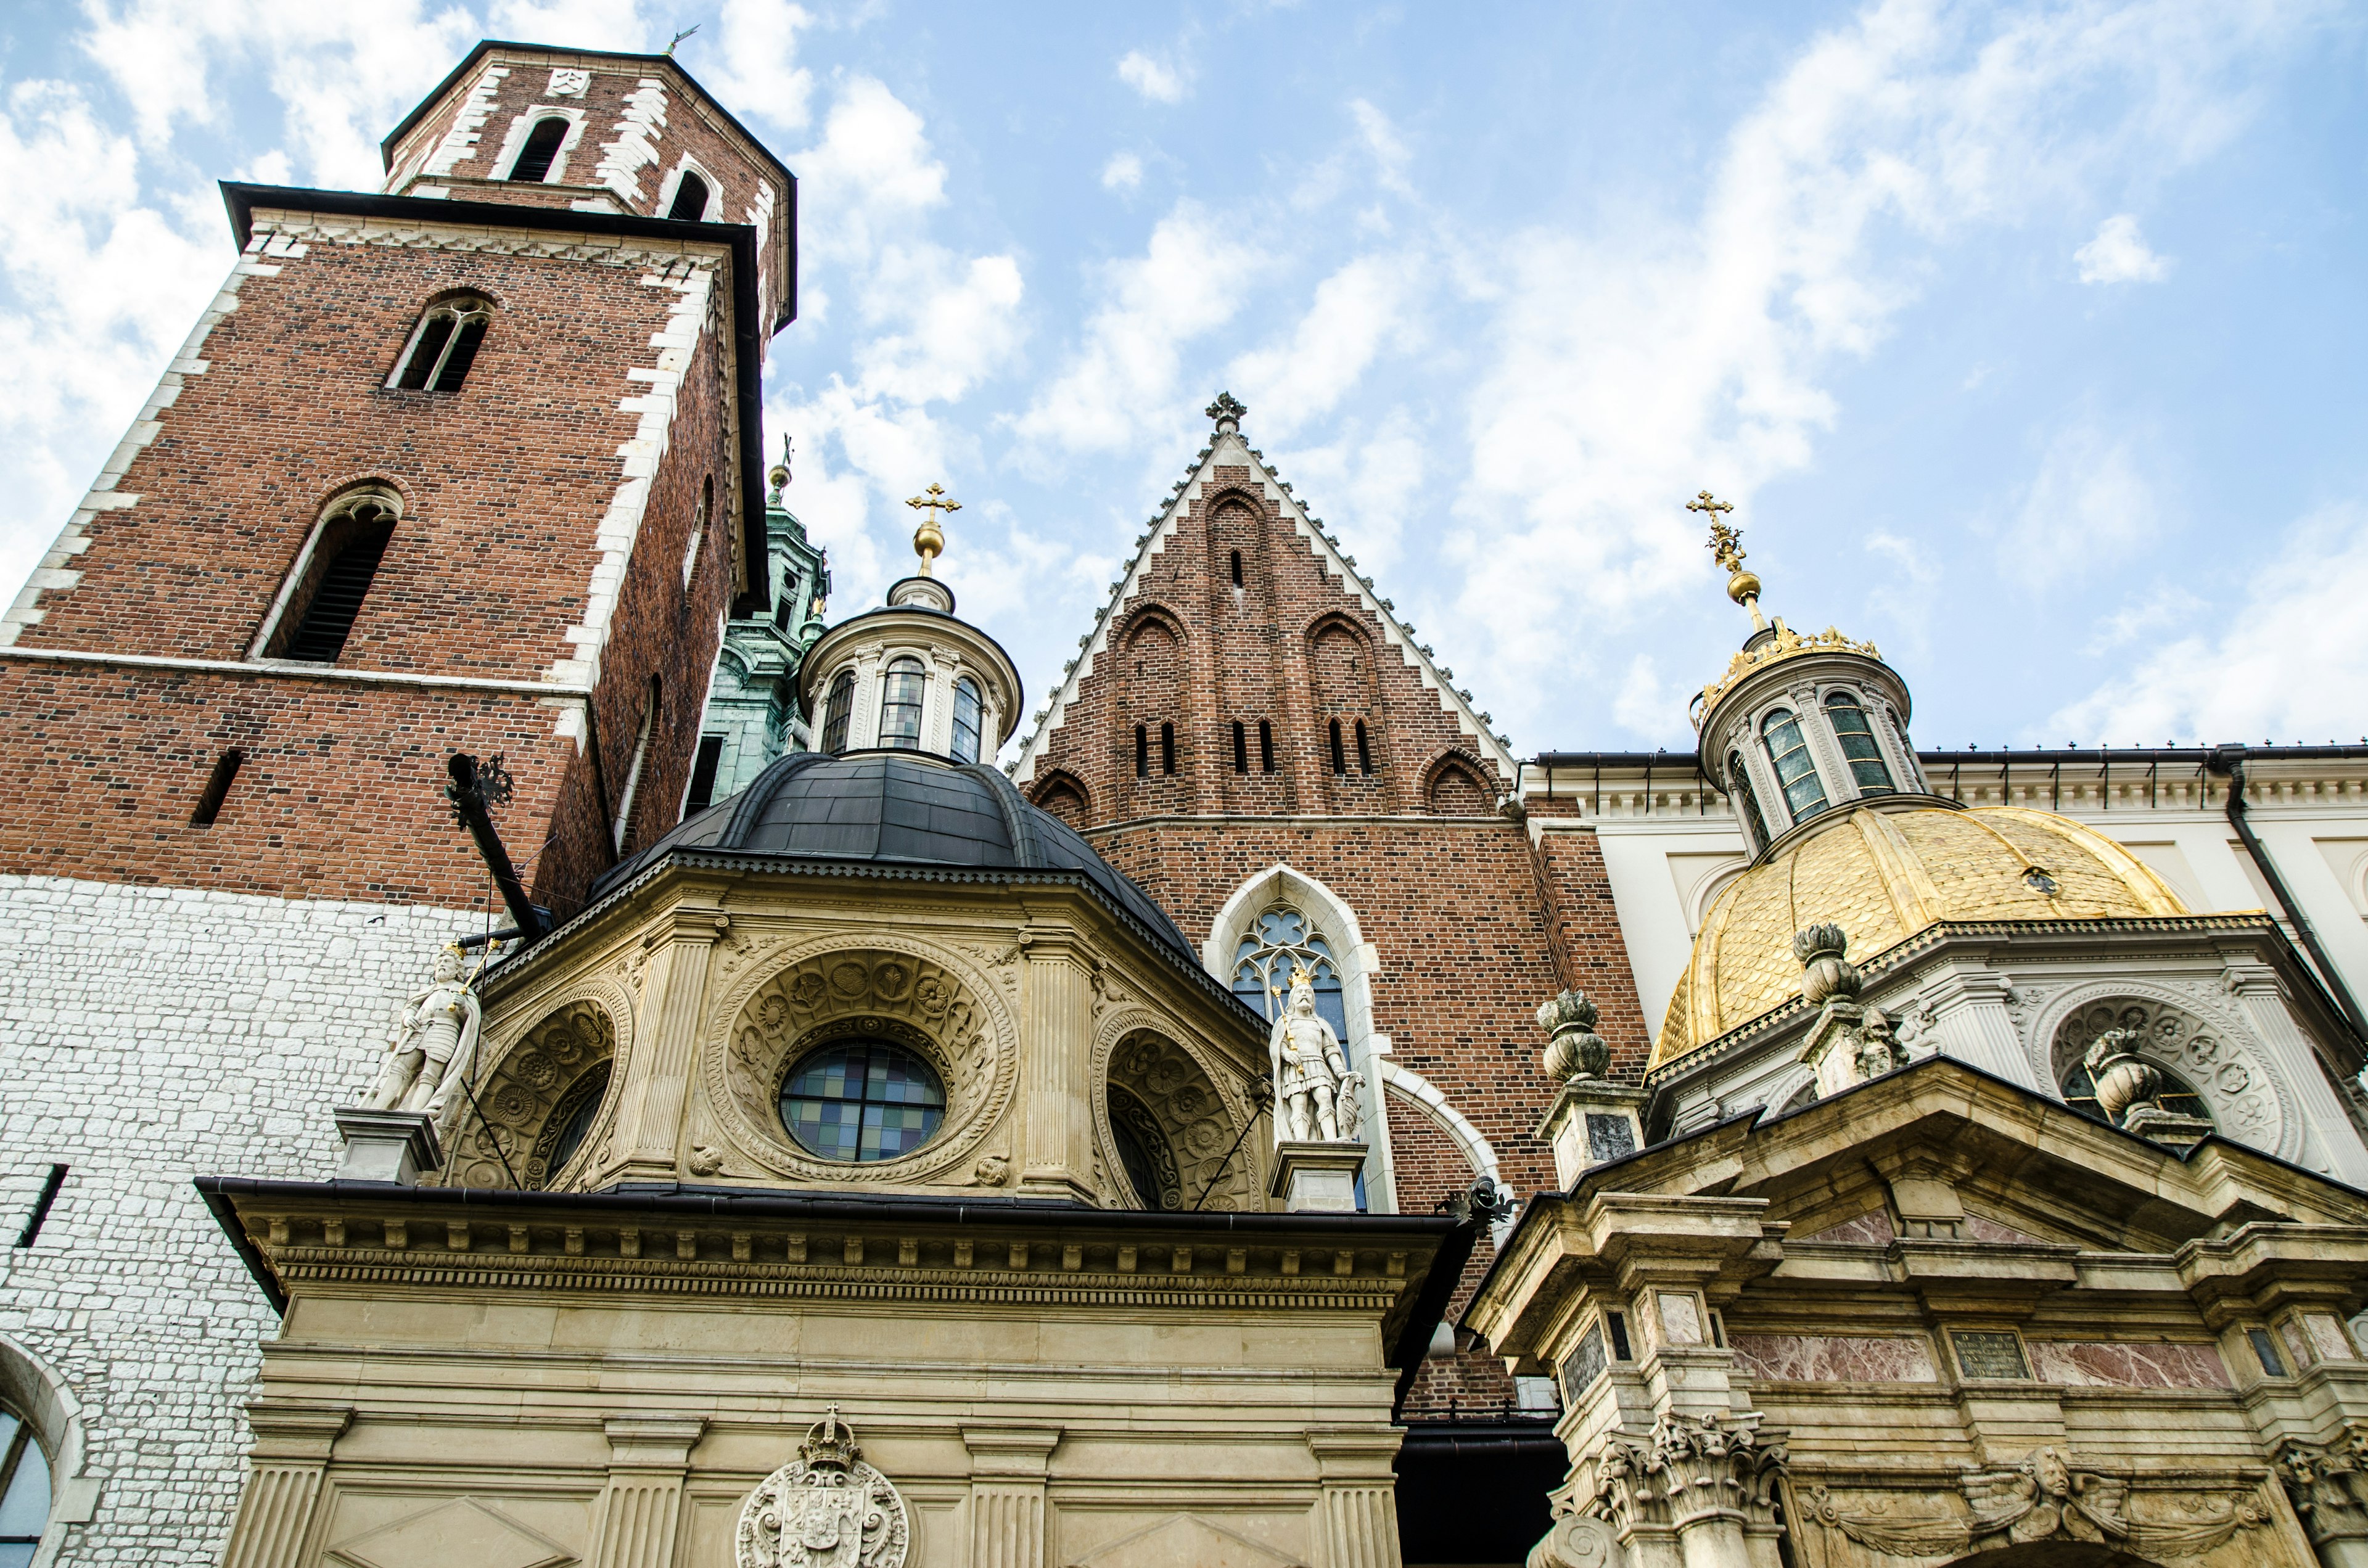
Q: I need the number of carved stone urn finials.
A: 3